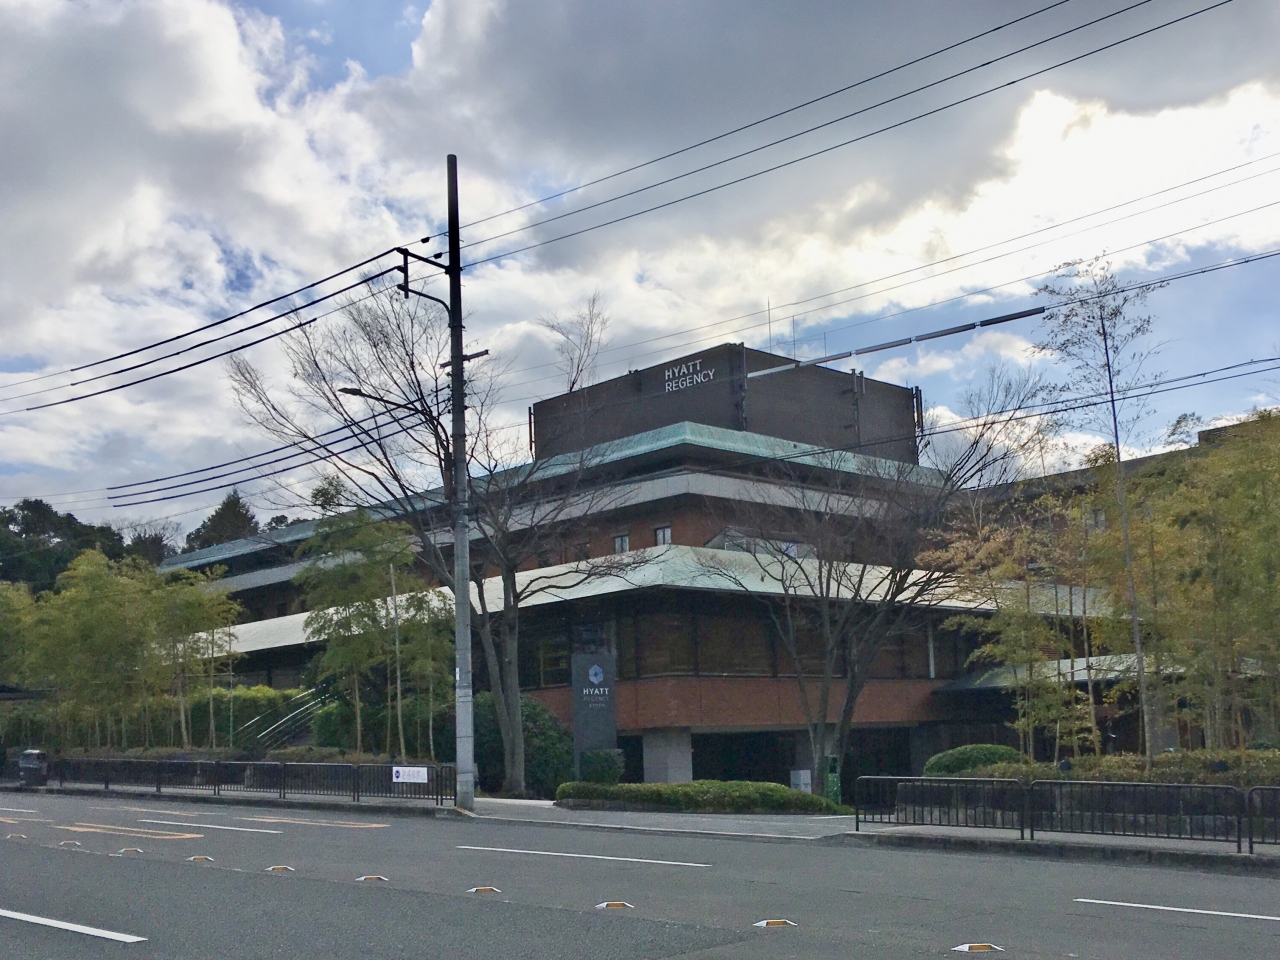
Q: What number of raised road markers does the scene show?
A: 10